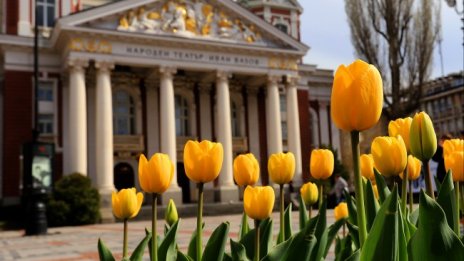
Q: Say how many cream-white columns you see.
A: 6